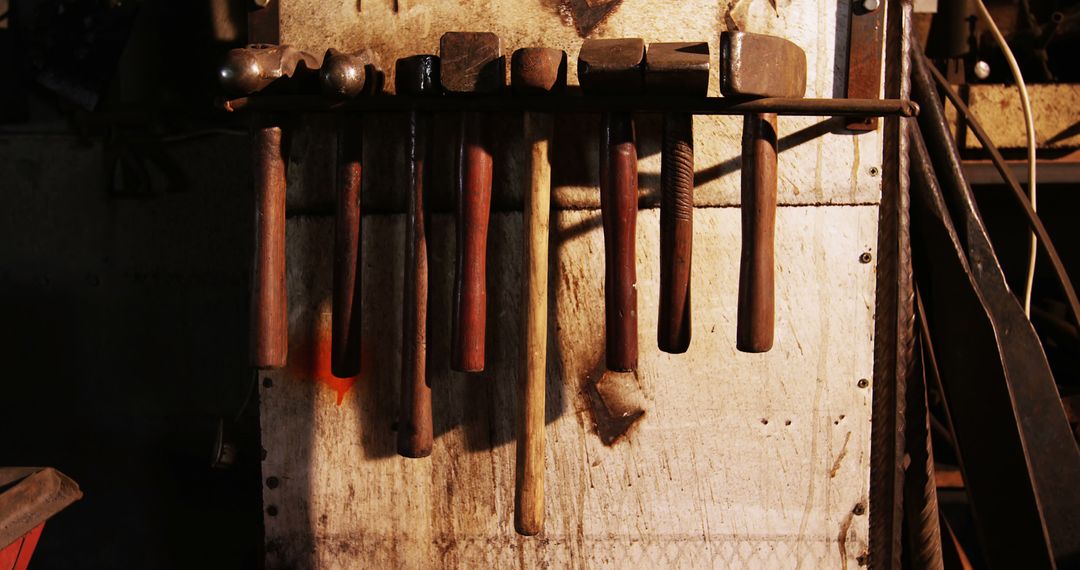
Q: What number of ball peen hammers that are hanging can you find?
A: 2